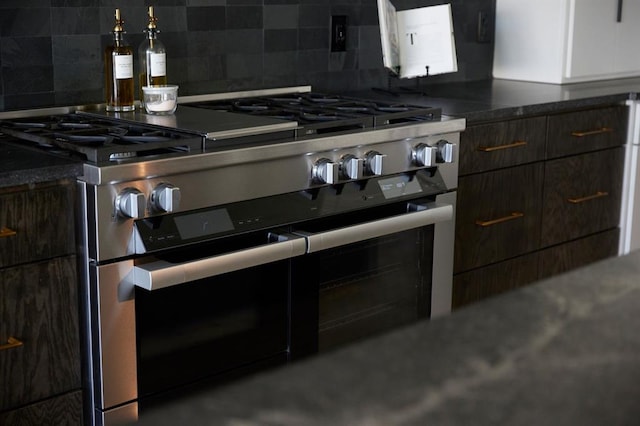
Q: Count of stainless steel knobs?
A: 7